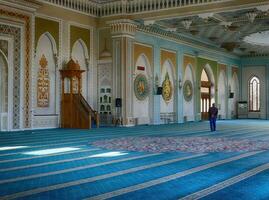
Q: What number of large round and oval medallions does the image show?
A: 3